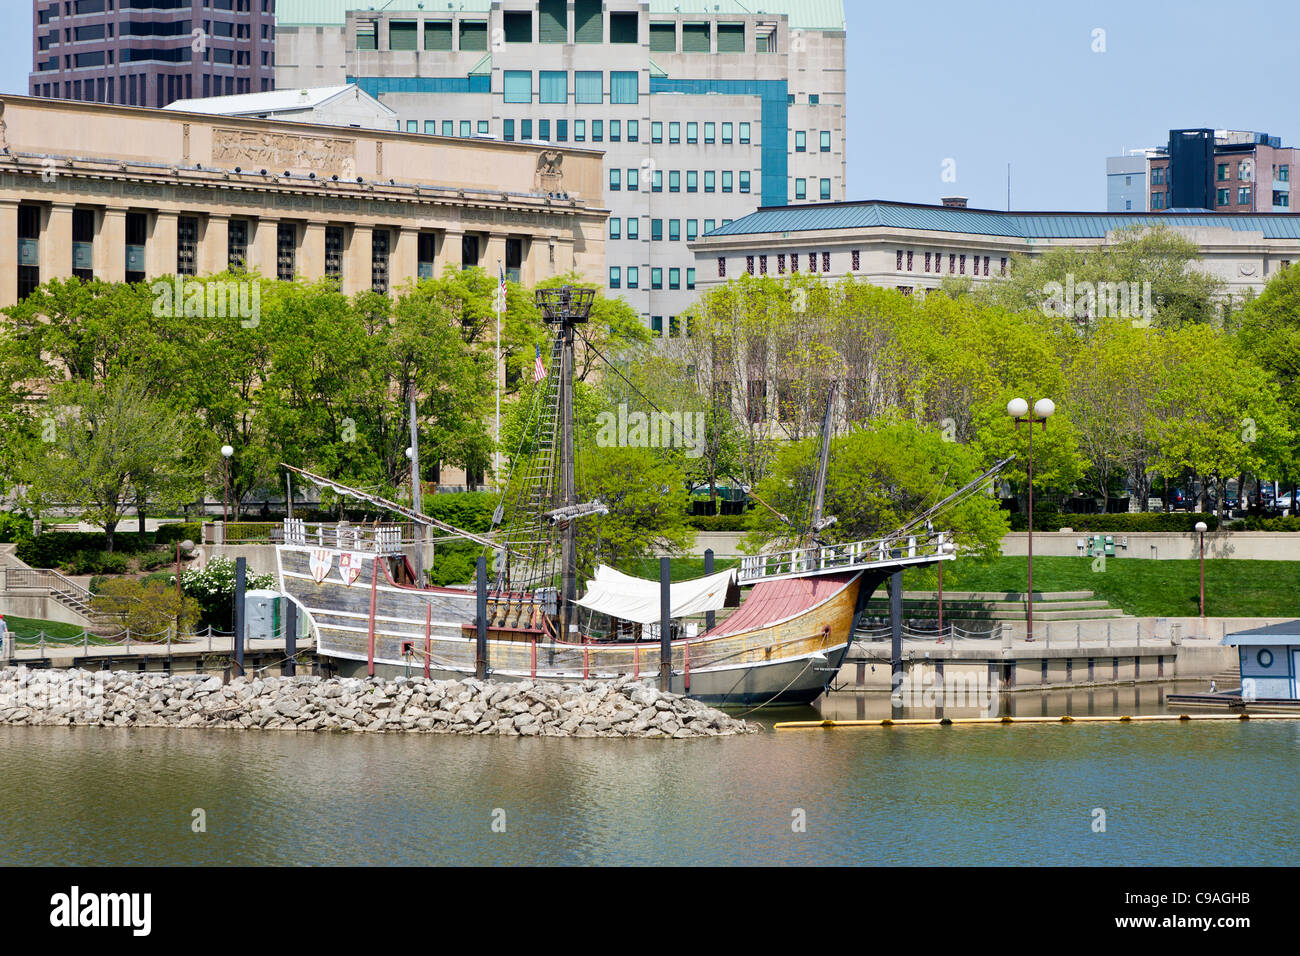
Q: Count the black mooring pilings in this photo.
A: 6